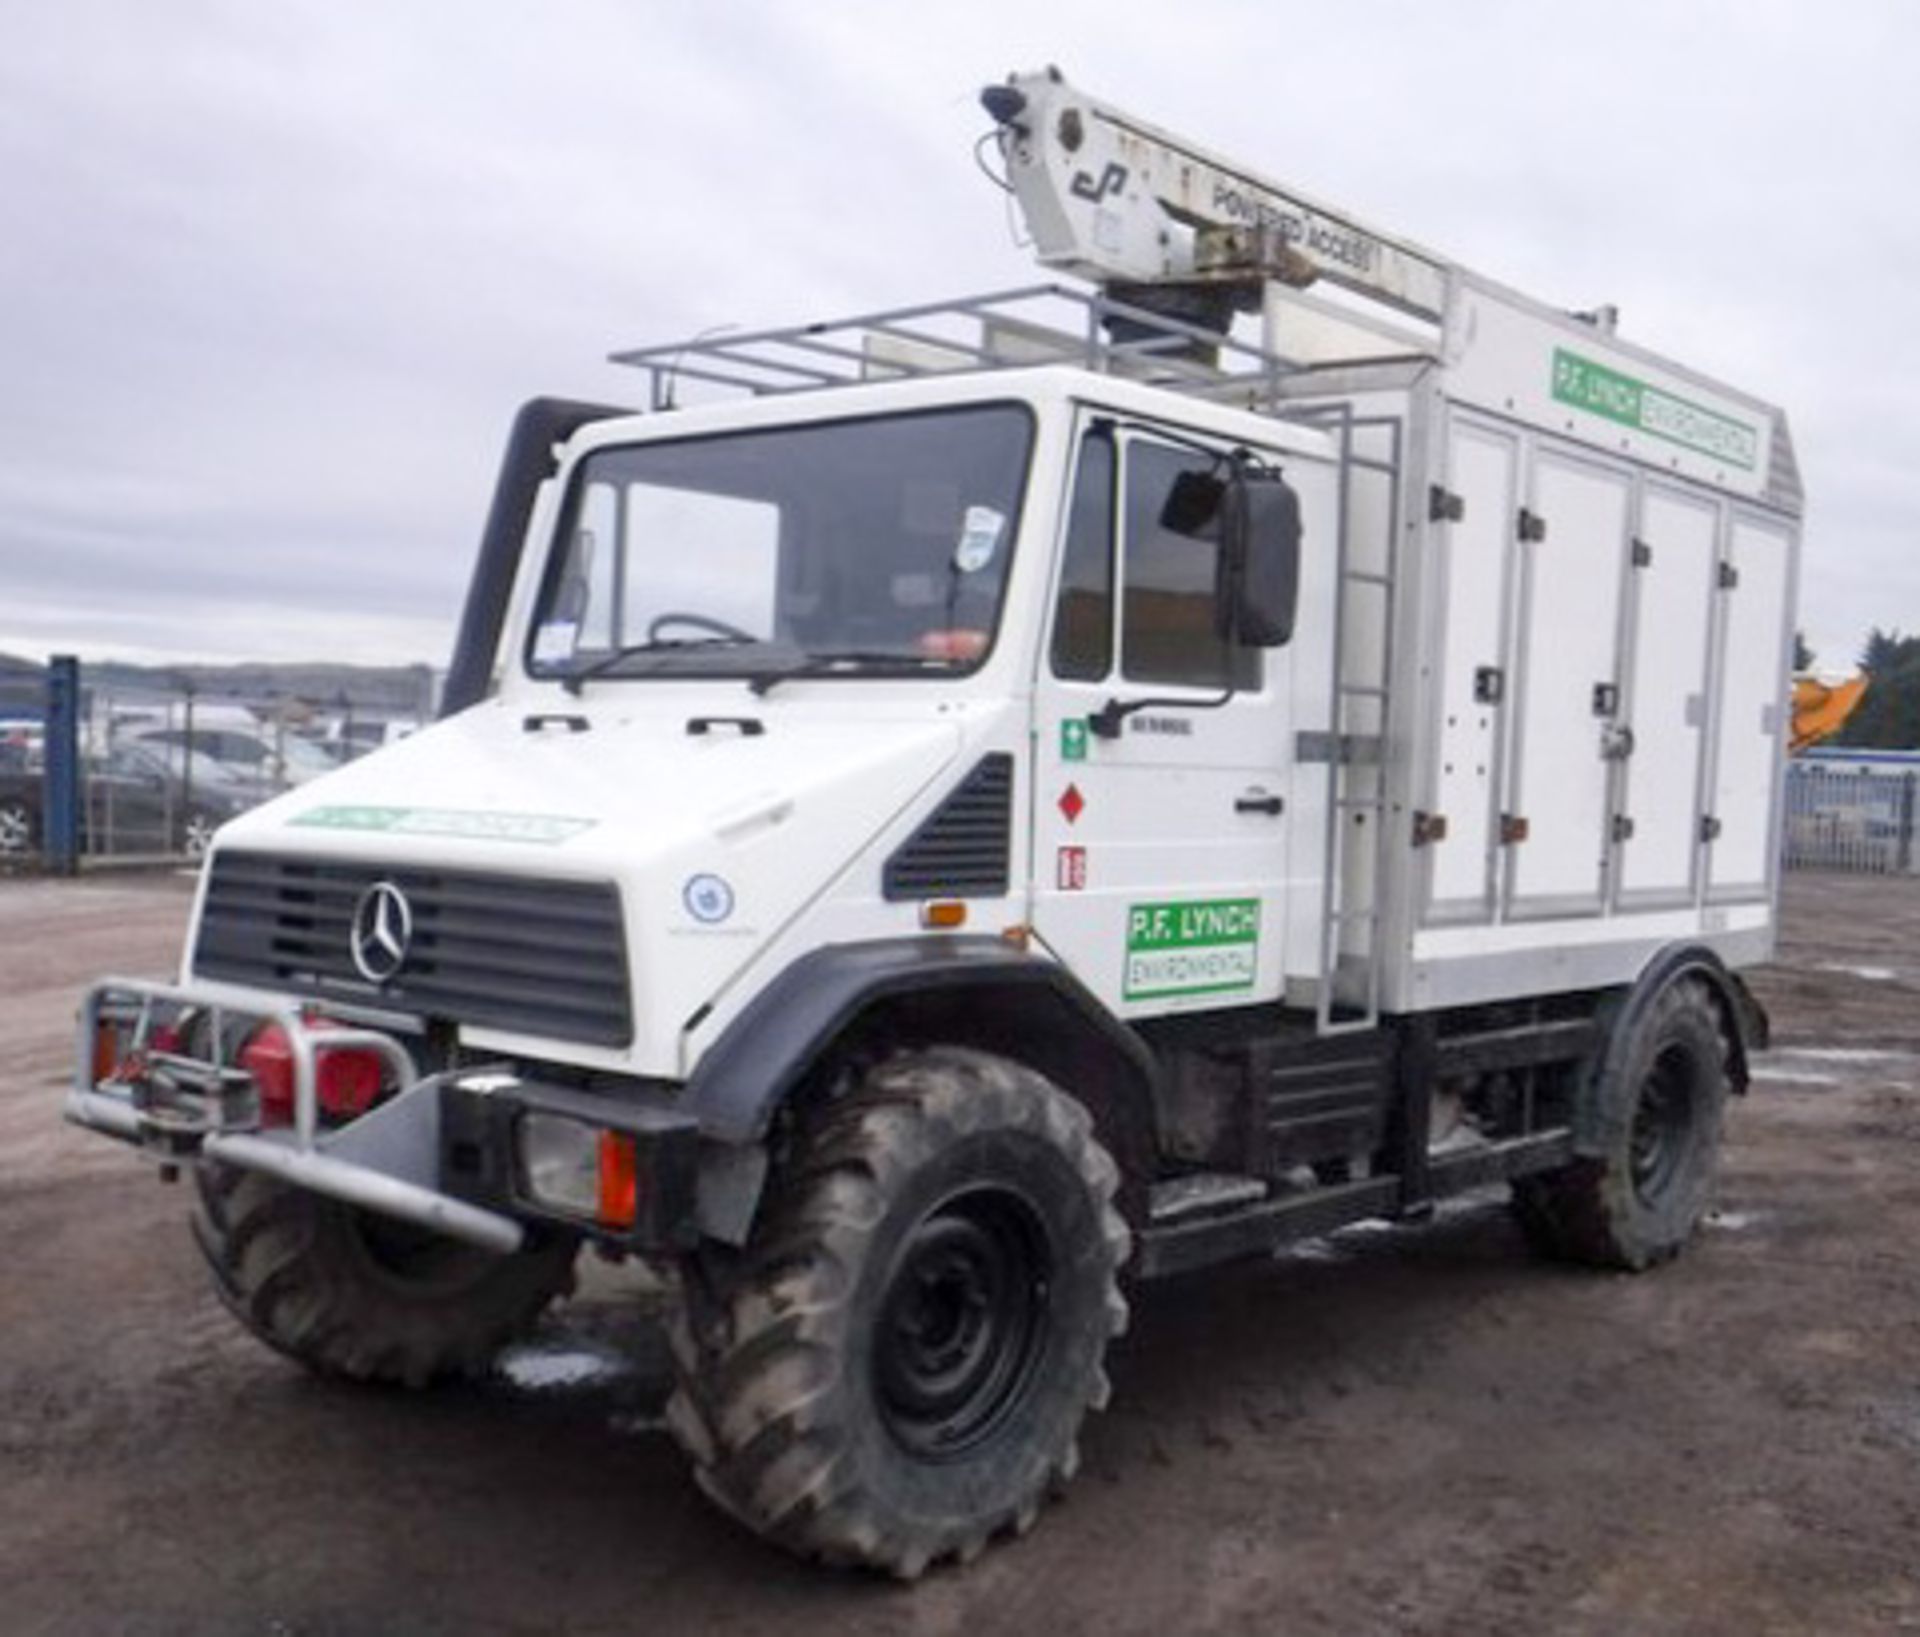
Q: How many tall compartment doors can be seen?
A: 4